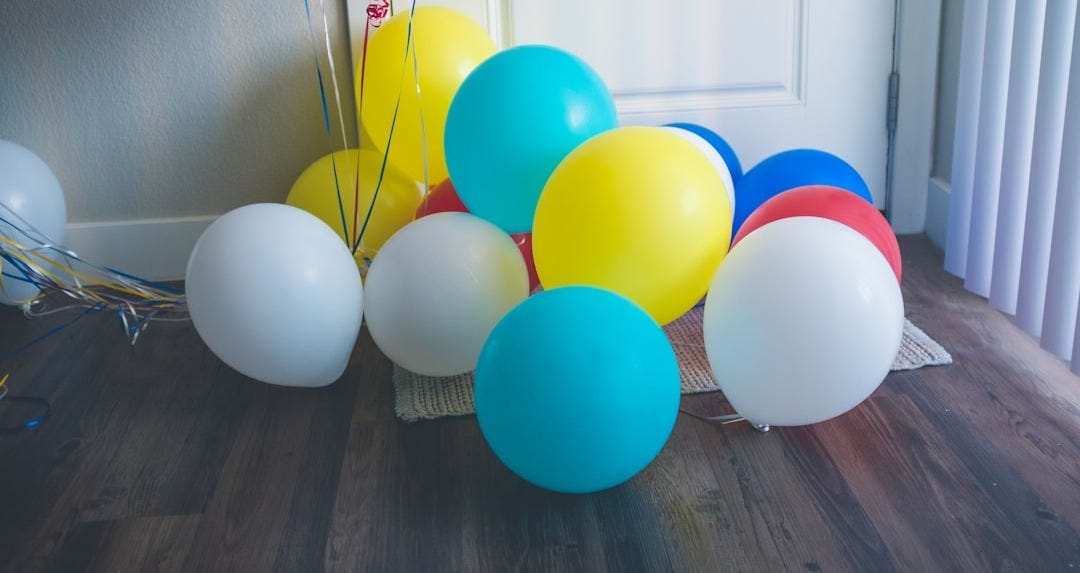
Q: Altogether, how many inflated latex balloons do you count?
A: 14